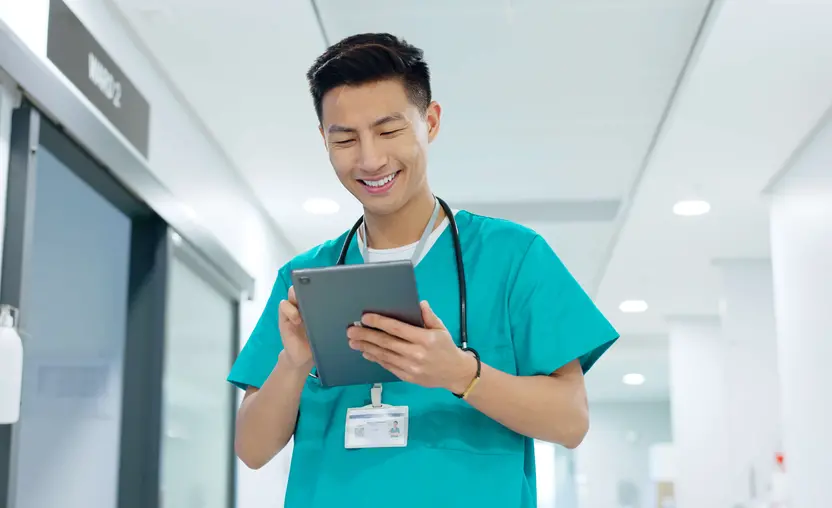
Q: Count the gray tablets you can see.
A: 1